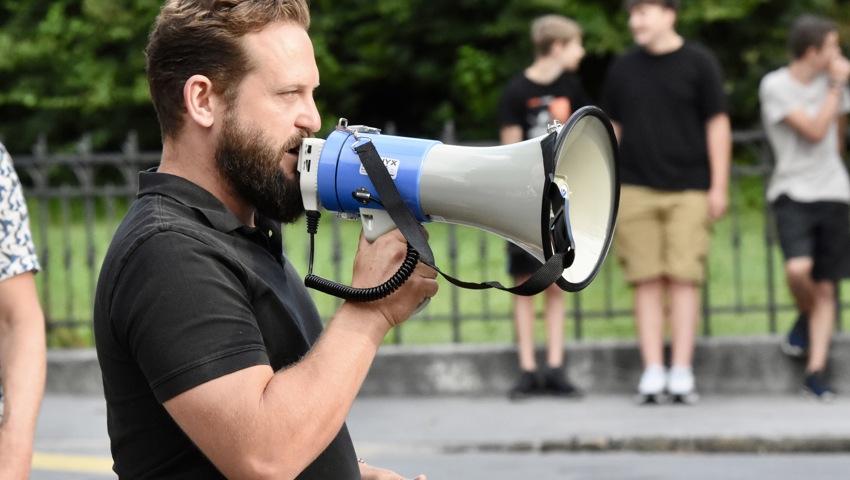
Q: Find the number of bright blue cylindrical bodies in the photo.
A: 1